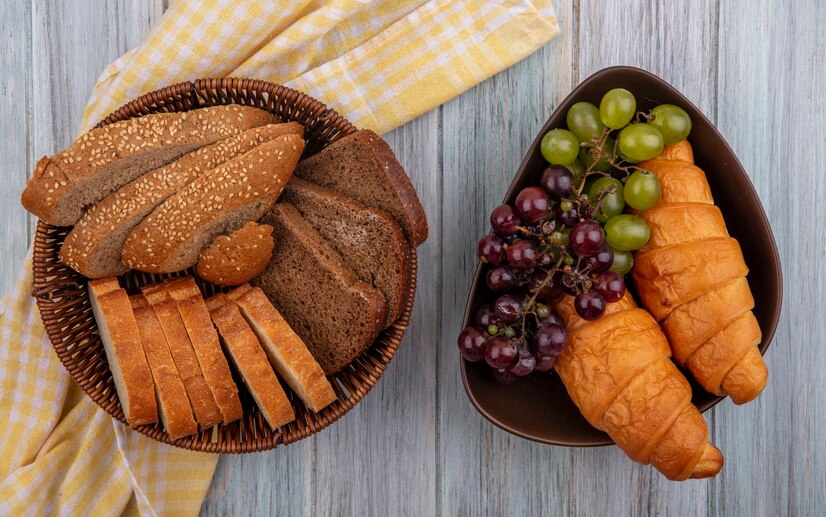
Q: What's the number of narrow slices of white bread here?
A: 6